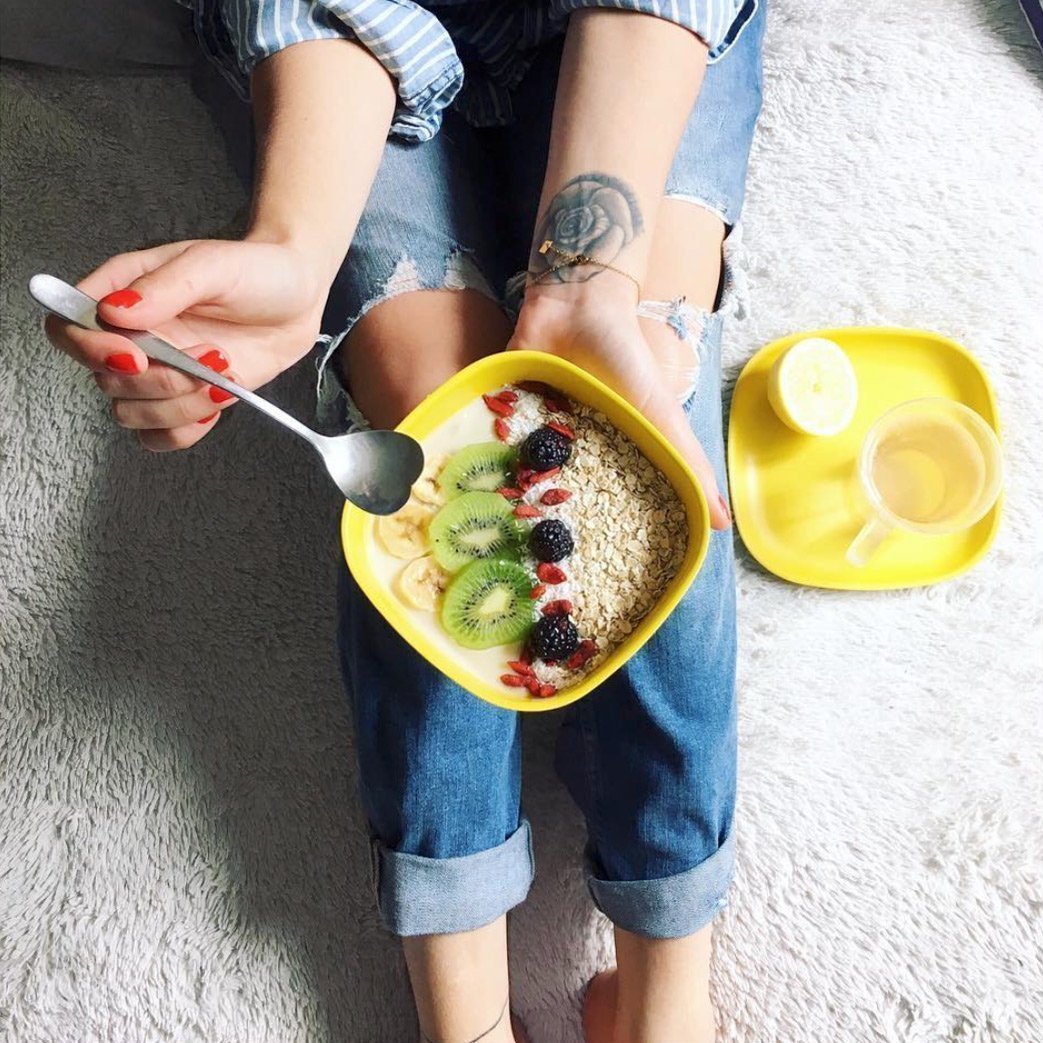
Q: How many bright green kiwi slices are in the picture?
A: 3